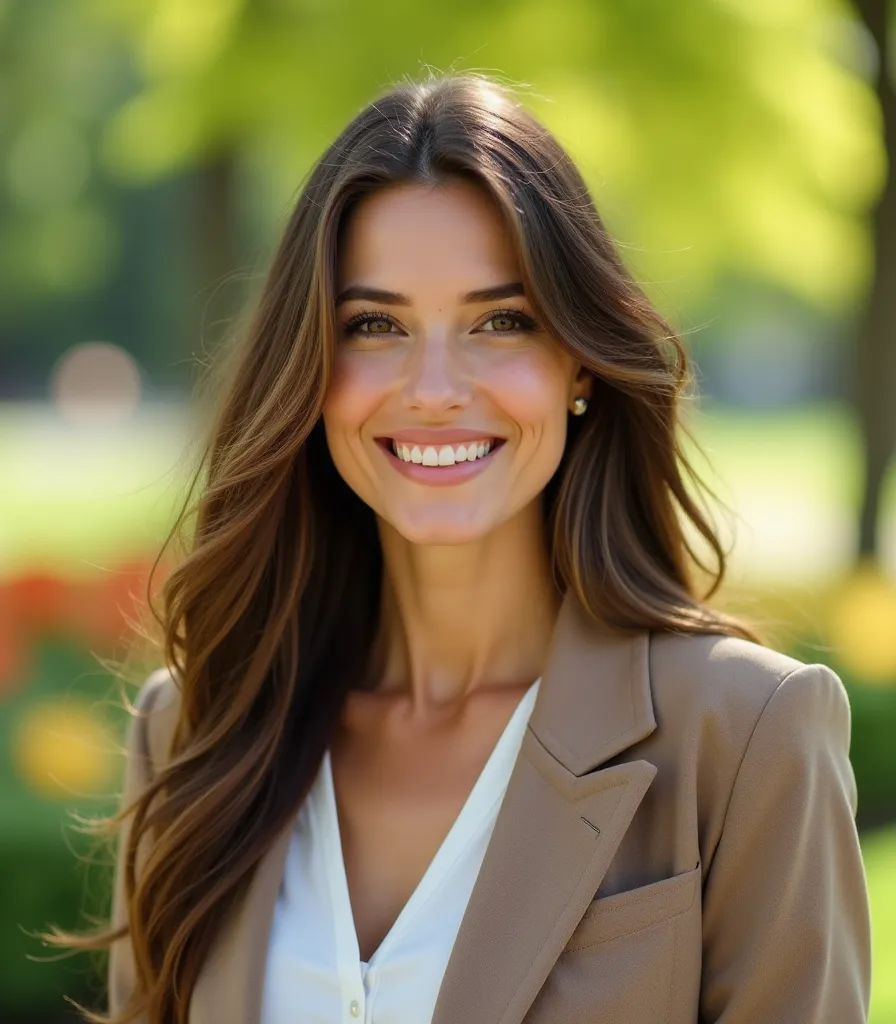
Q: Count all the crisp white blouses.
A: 1